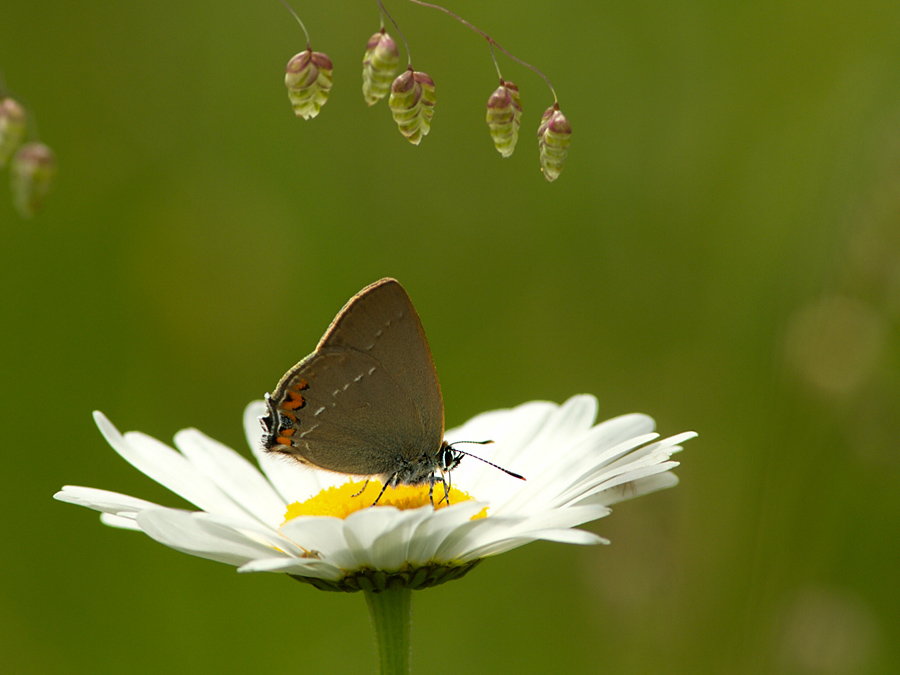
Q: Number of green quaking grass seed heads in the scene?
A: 7